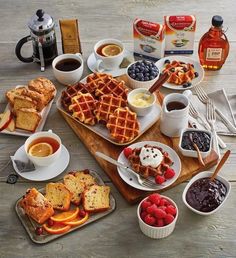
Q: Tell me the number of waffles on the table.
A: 8